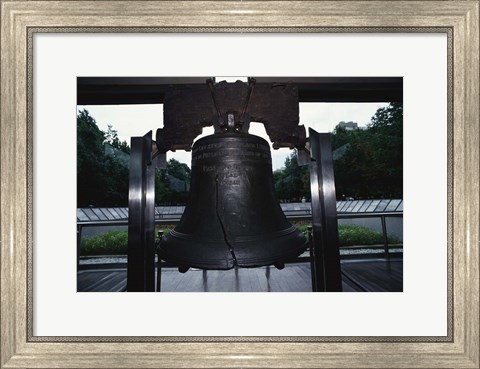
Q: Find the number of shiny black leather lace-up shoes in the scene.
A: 0